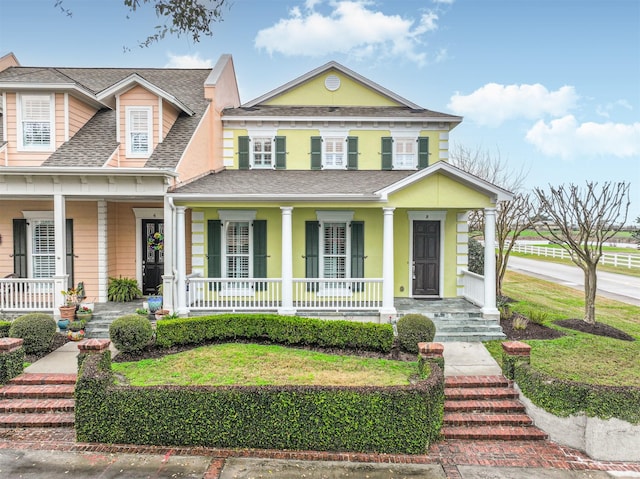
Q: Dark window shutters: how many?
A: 12